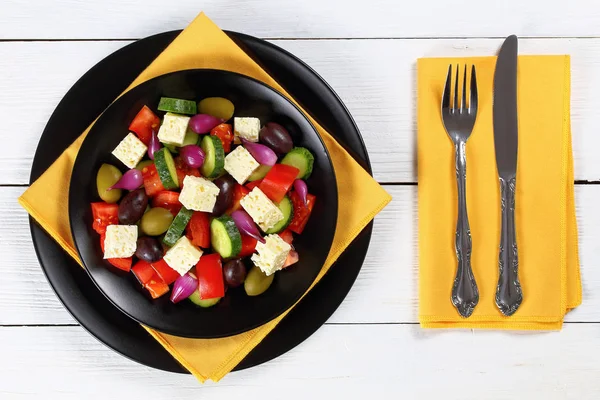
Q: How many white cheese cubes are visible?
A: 9